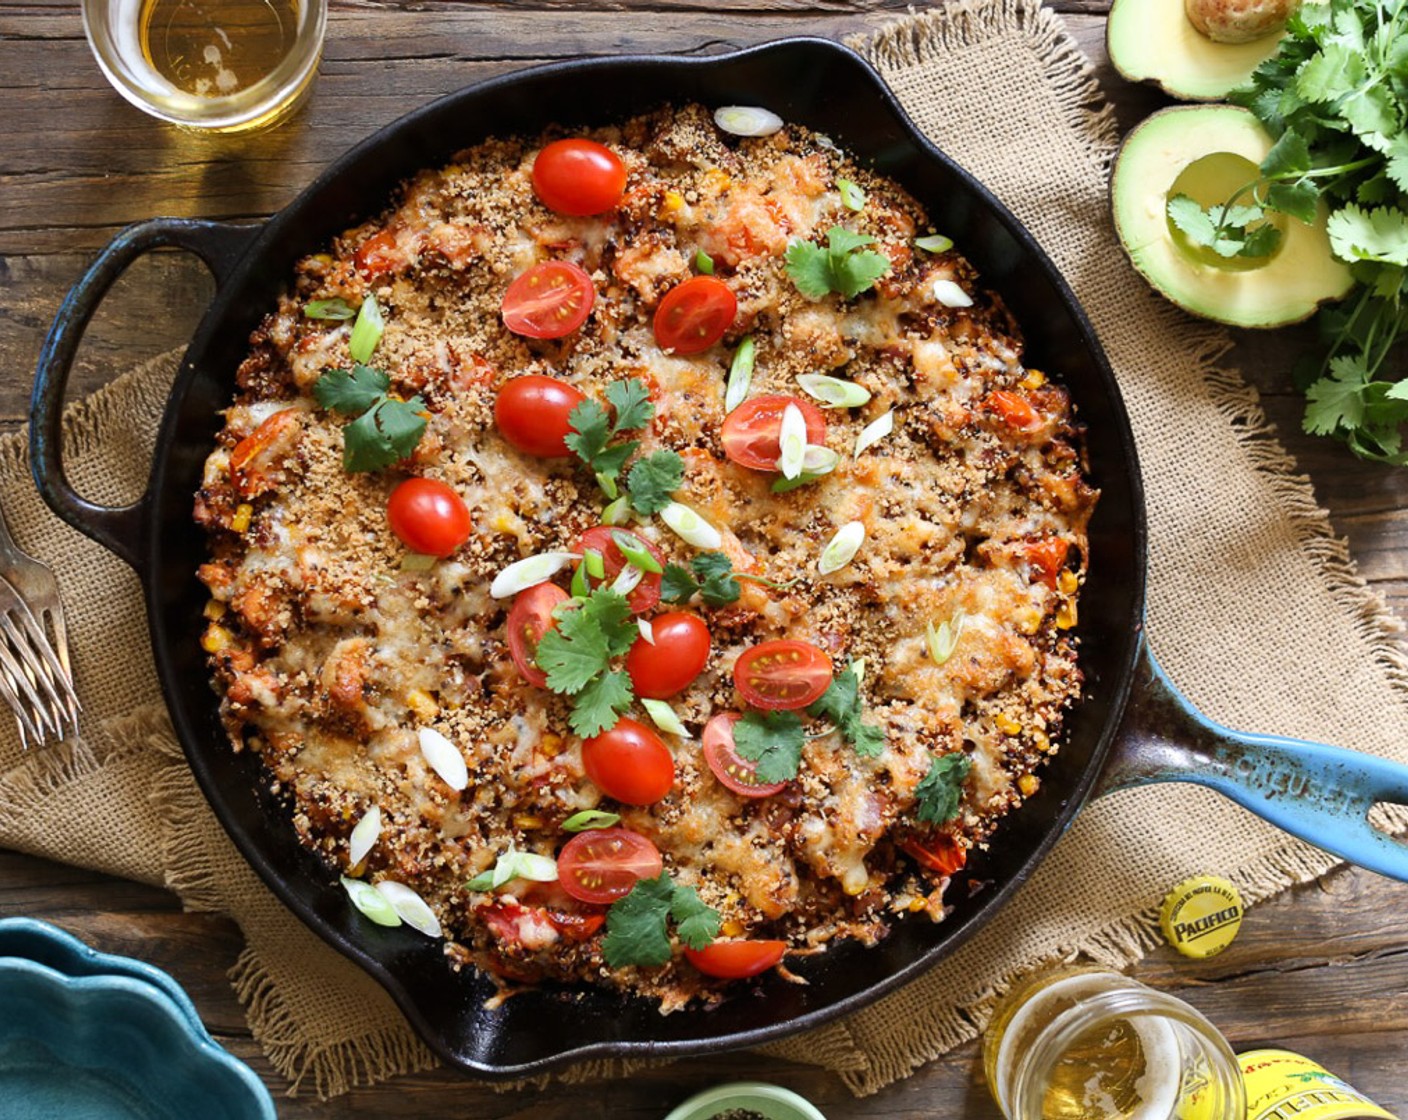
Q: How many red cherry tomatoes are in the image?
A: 14